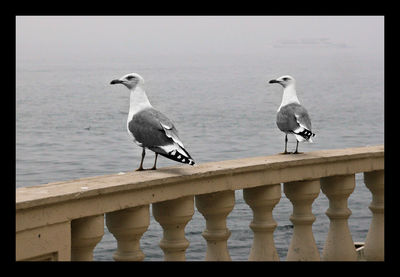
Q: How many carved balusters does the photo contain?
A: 8